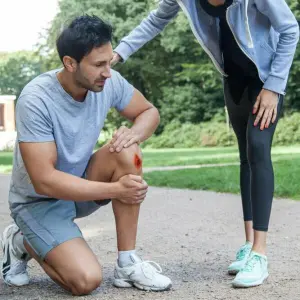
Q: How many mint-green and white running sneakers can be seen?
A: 2